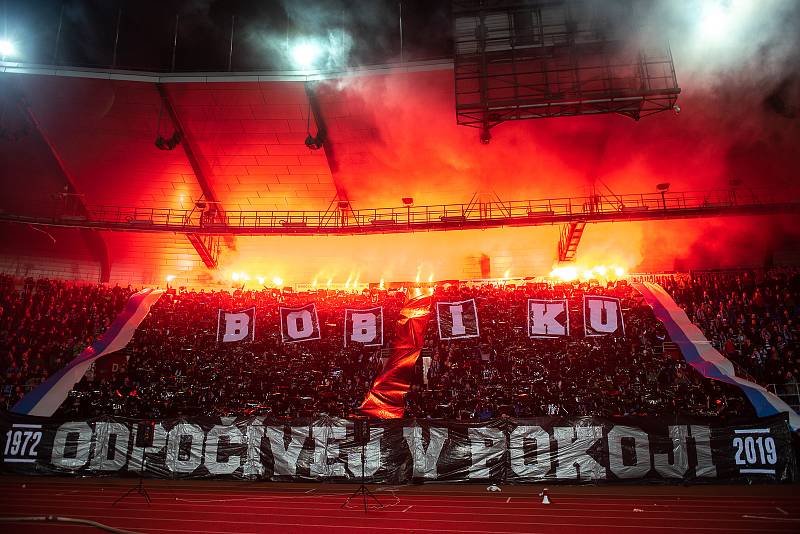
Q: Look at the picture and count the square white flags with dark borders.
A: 6